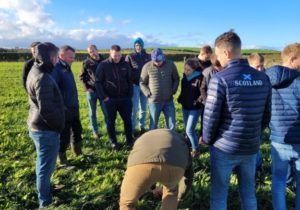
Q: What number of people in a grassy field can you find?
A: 14